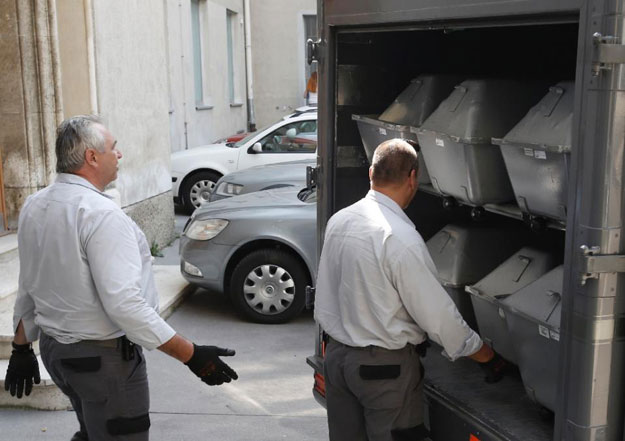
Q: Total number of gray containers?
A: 6